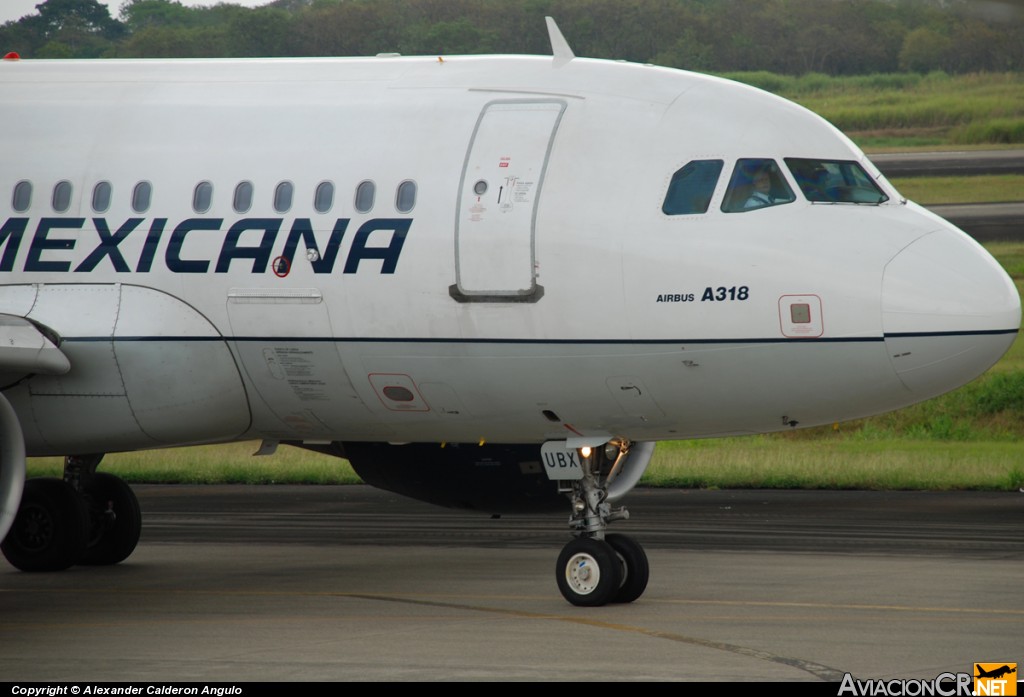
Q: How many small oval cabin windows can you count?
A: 10